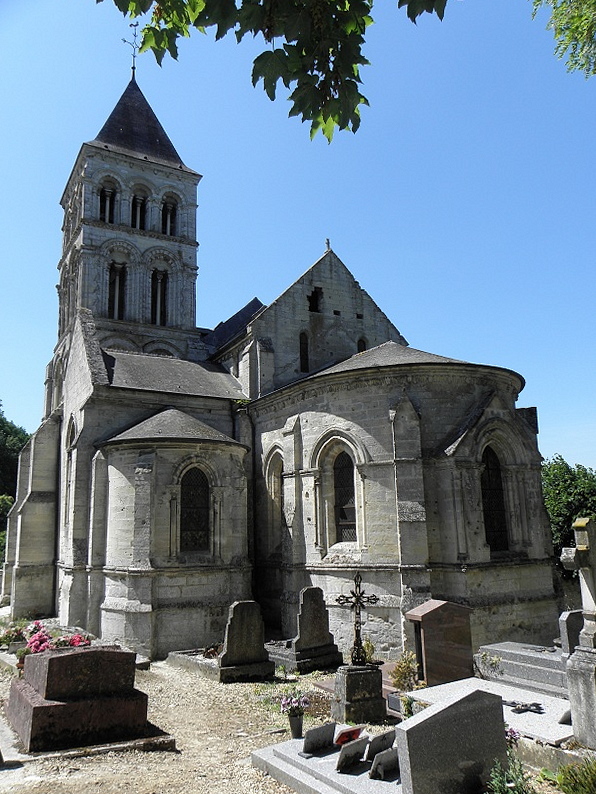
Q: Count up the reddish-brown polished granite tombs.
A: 2